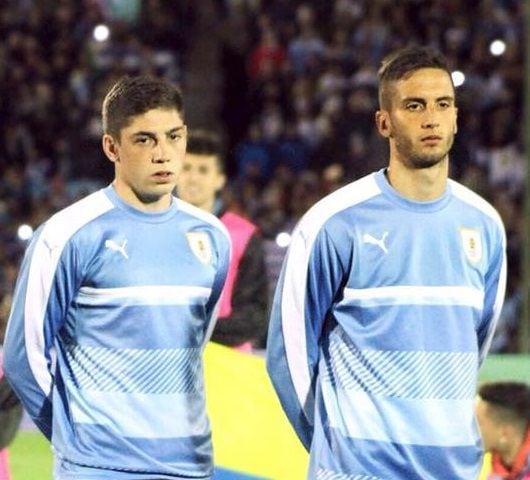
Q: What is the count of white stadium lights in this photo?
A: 5